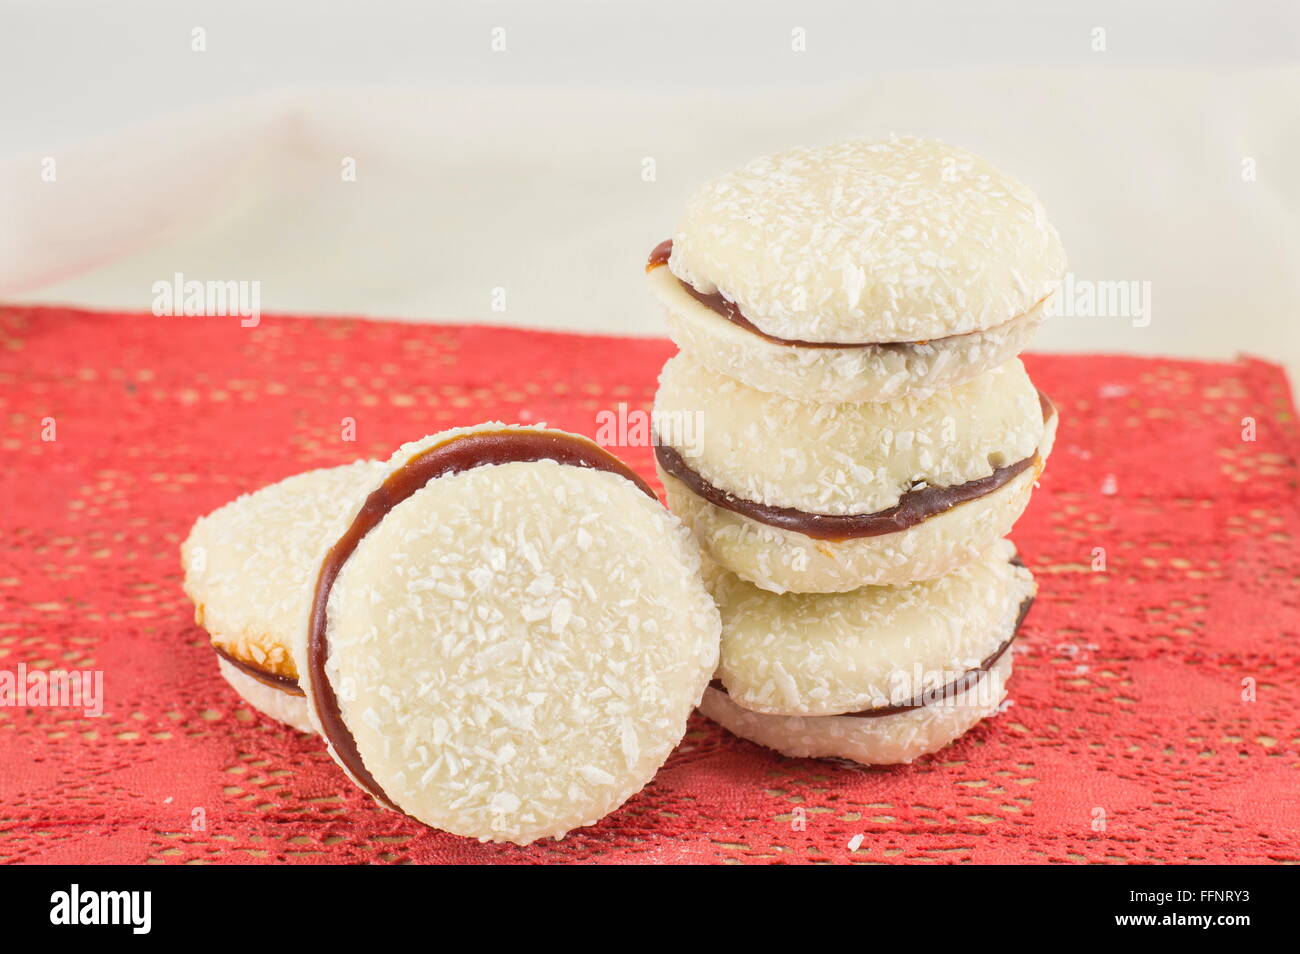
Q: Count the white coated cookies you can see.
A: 5